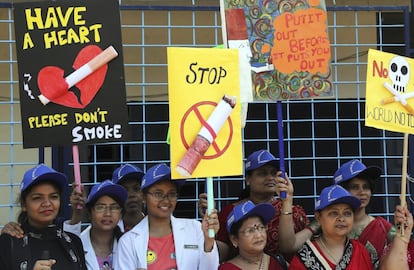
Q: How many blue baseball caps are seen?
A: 8